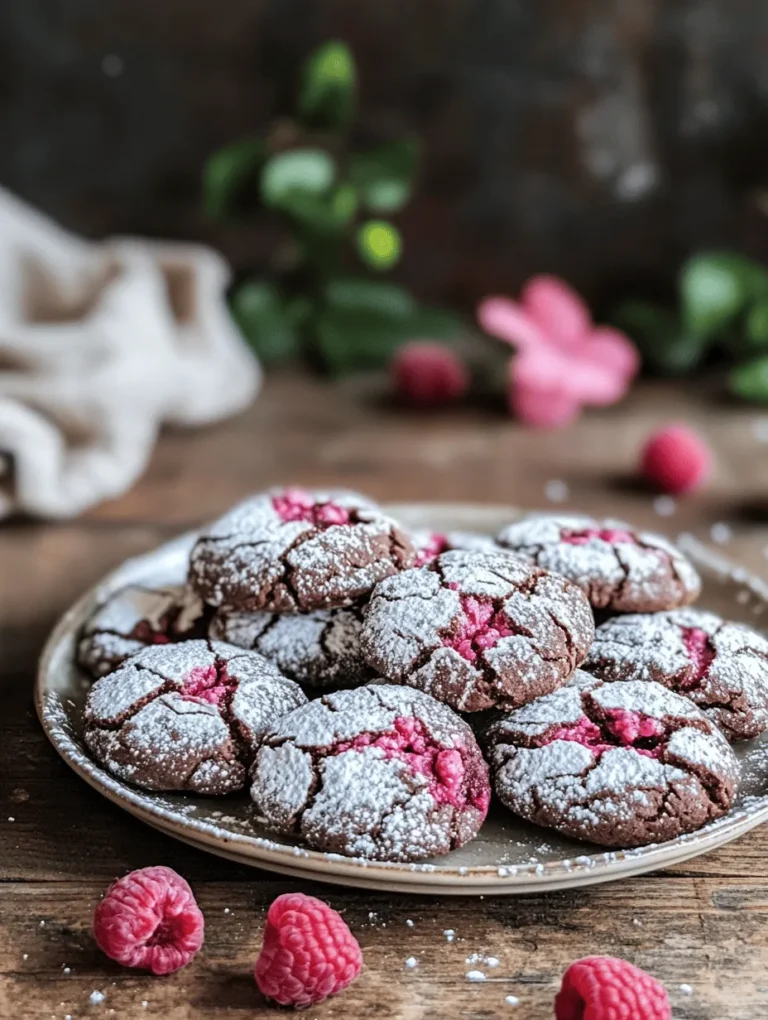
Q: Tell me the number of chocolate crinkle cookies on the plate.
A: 10